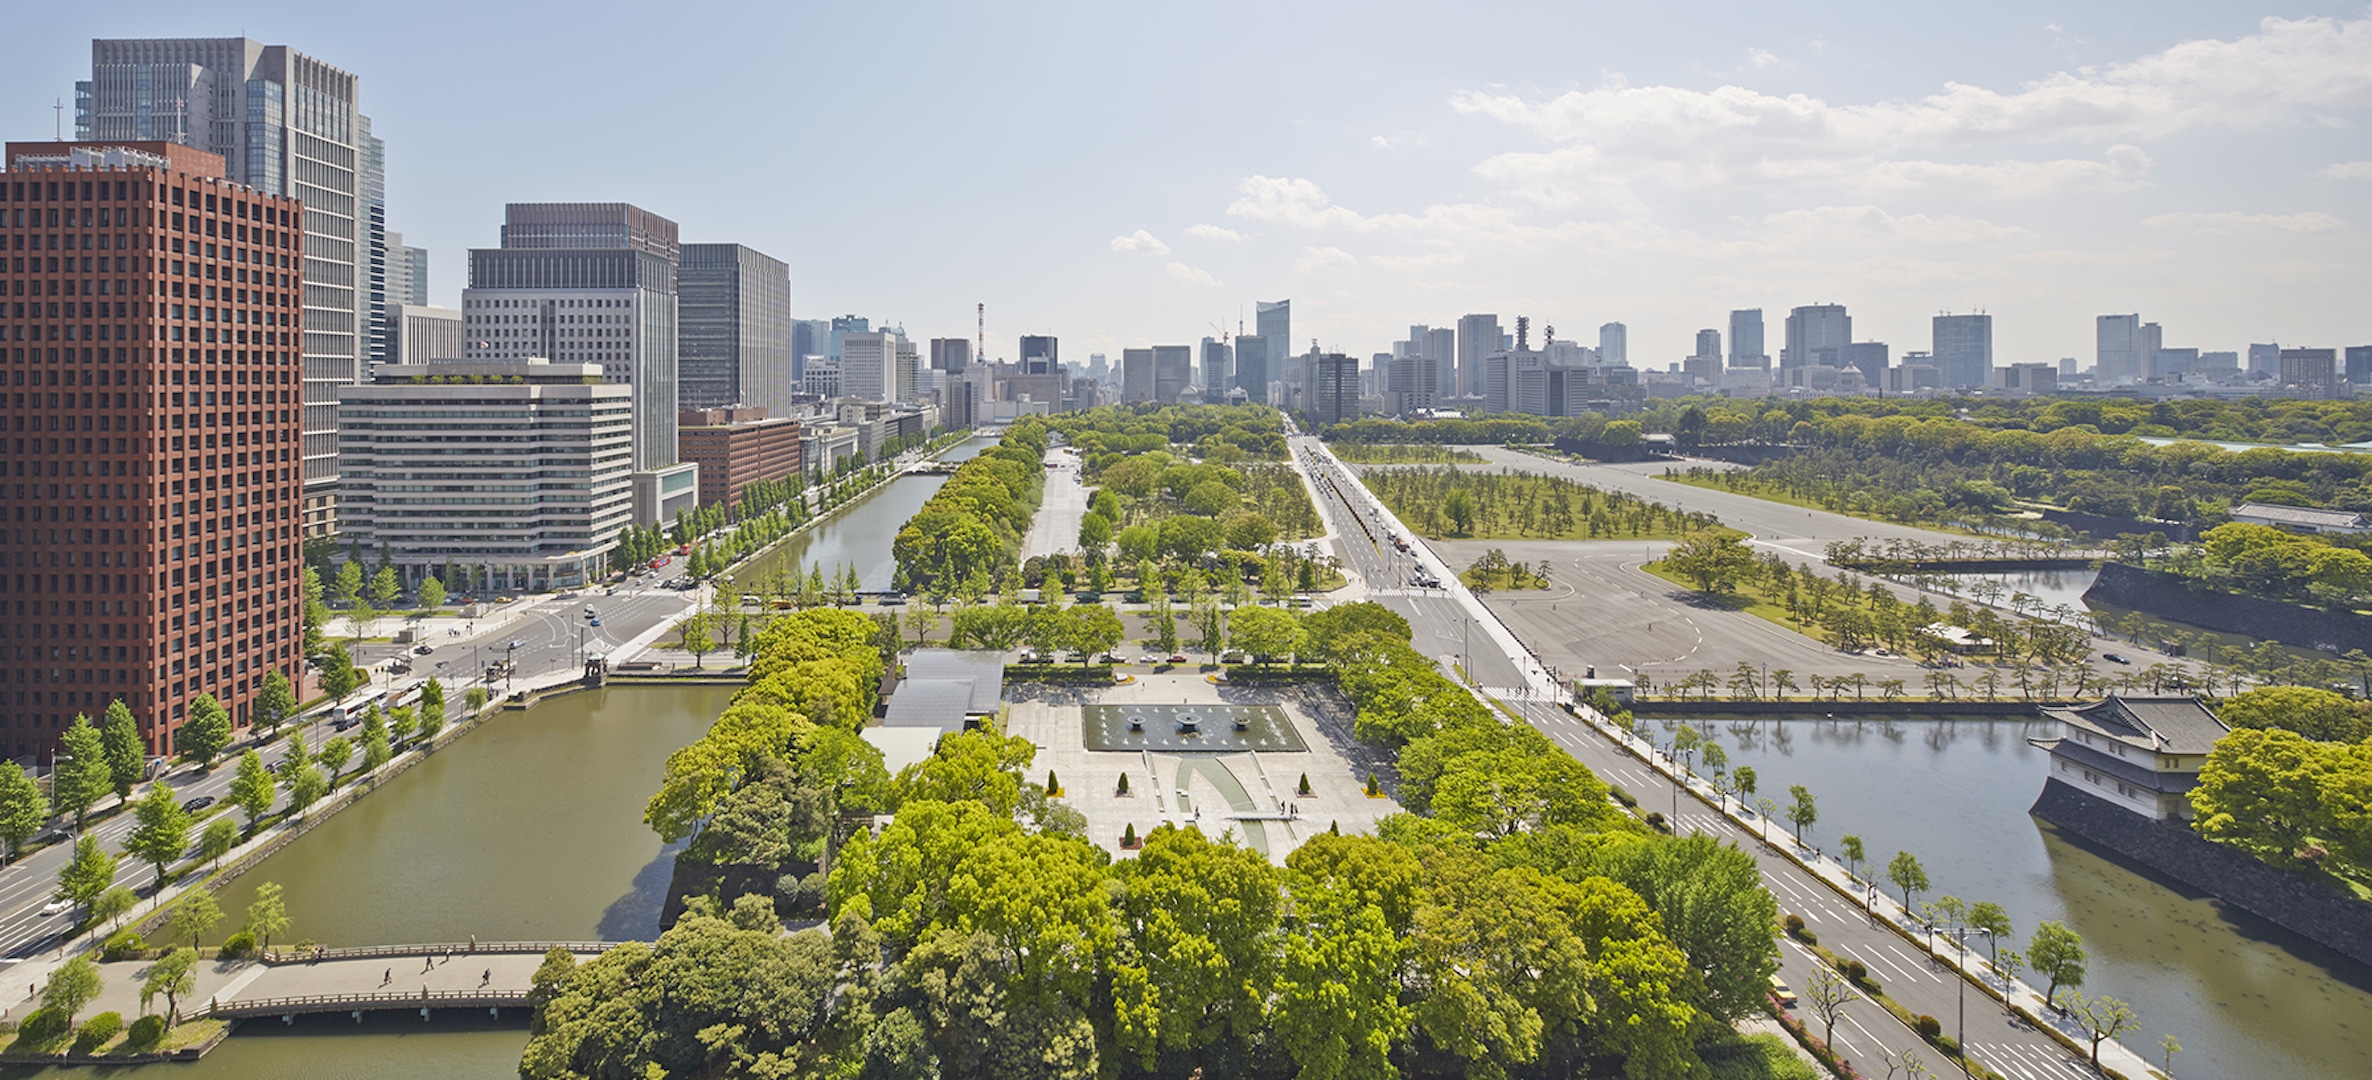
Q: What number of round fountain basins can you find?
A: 3